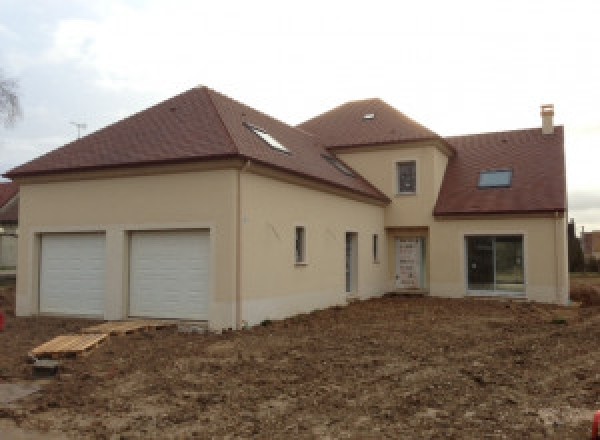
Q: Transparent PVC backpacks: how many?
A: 0